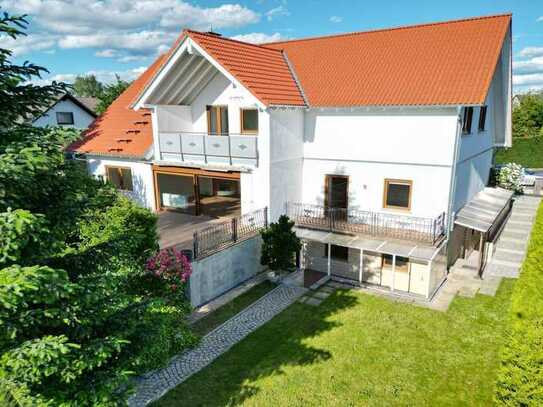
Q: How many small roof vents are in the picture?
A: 5